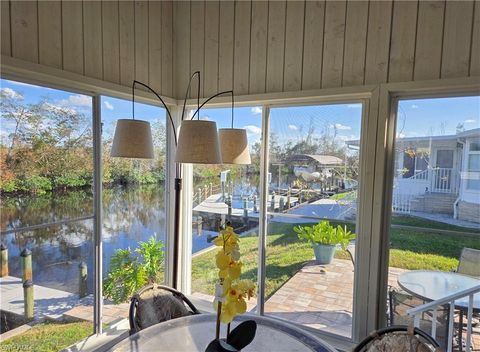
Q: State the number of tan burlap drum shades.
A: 3